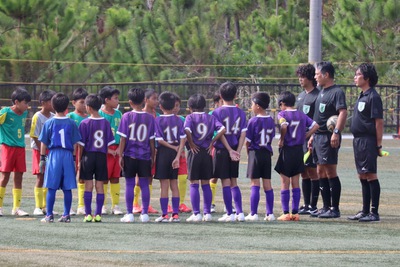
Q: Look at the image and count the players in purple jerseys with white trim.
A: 7